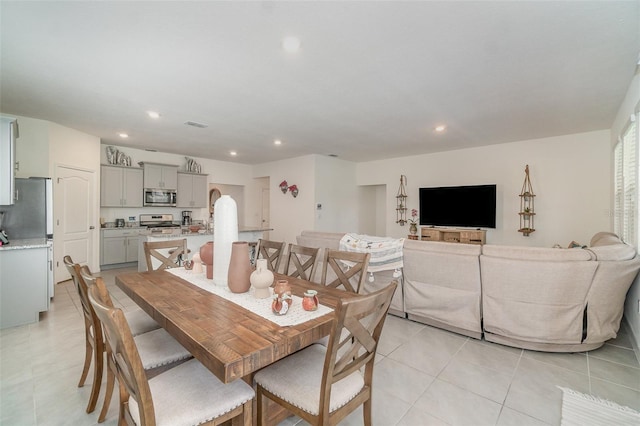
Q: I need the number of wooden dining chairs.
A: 8